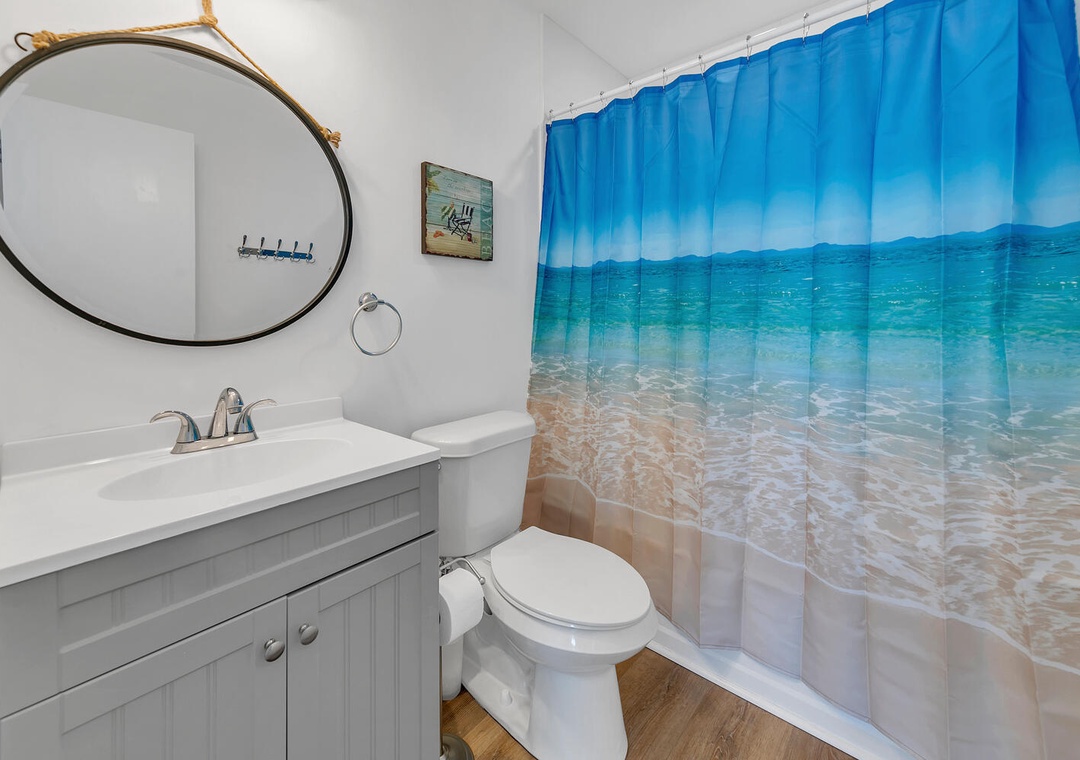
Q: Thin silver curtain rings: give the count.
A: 9